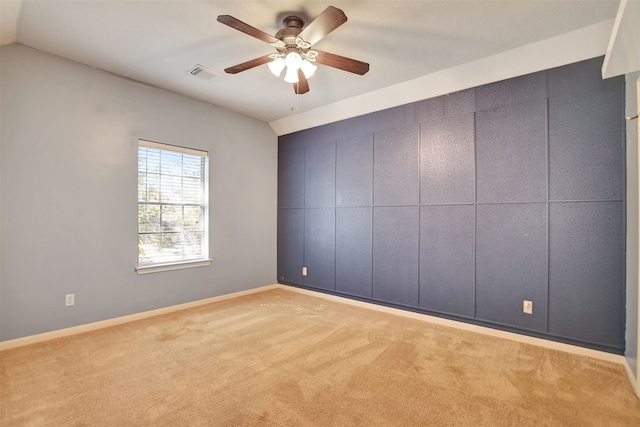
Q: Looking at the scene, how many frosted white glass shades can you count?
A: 4